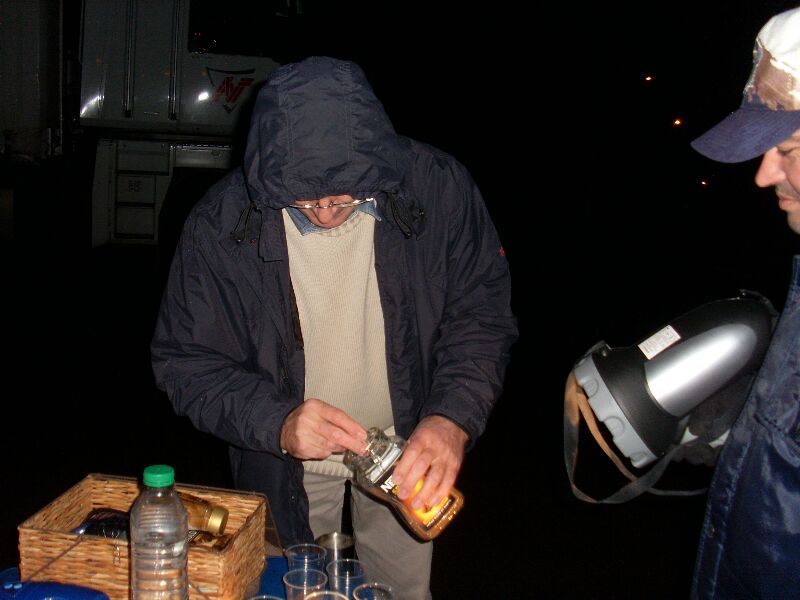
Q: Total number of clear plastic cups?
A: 6